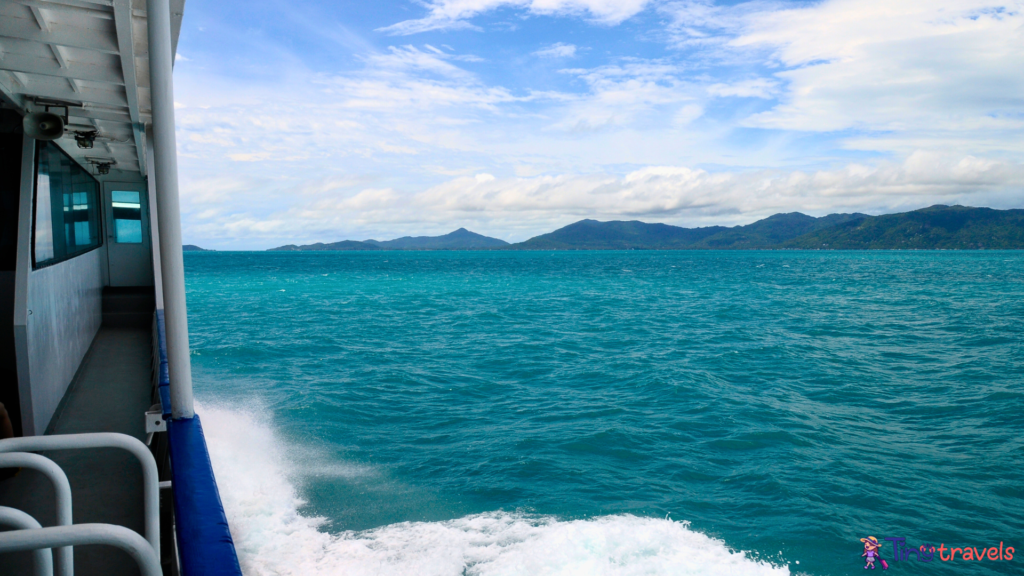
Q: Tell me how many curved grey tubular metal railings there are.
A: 4